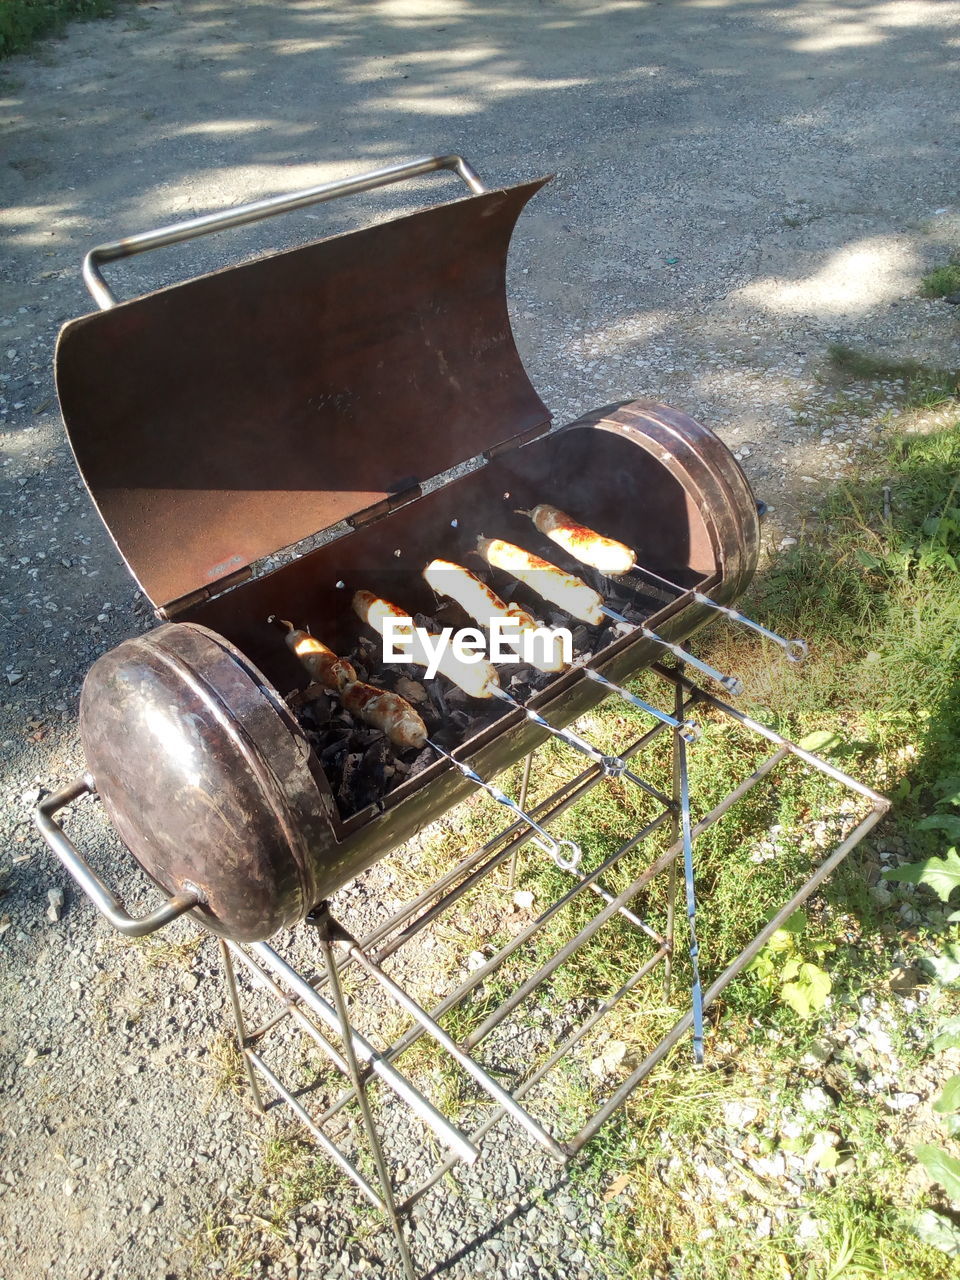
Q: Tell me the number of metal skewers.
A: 6